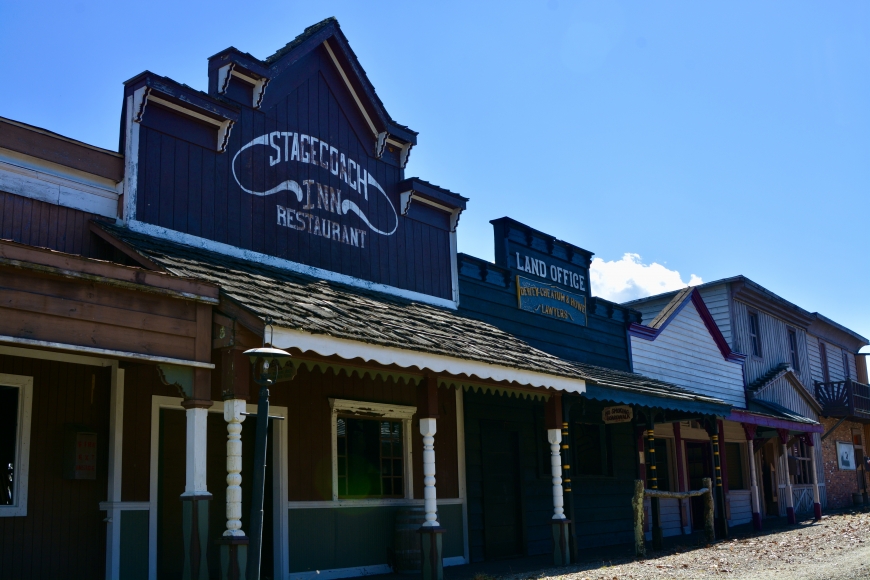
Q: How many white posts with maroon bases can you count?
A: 3